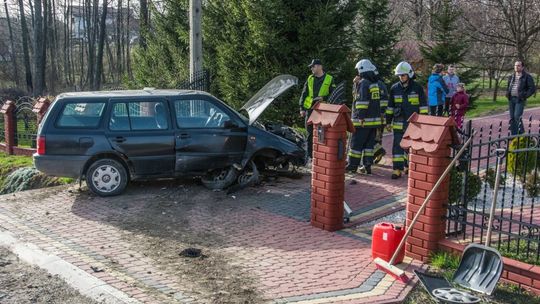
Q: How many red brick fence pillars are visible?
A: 4